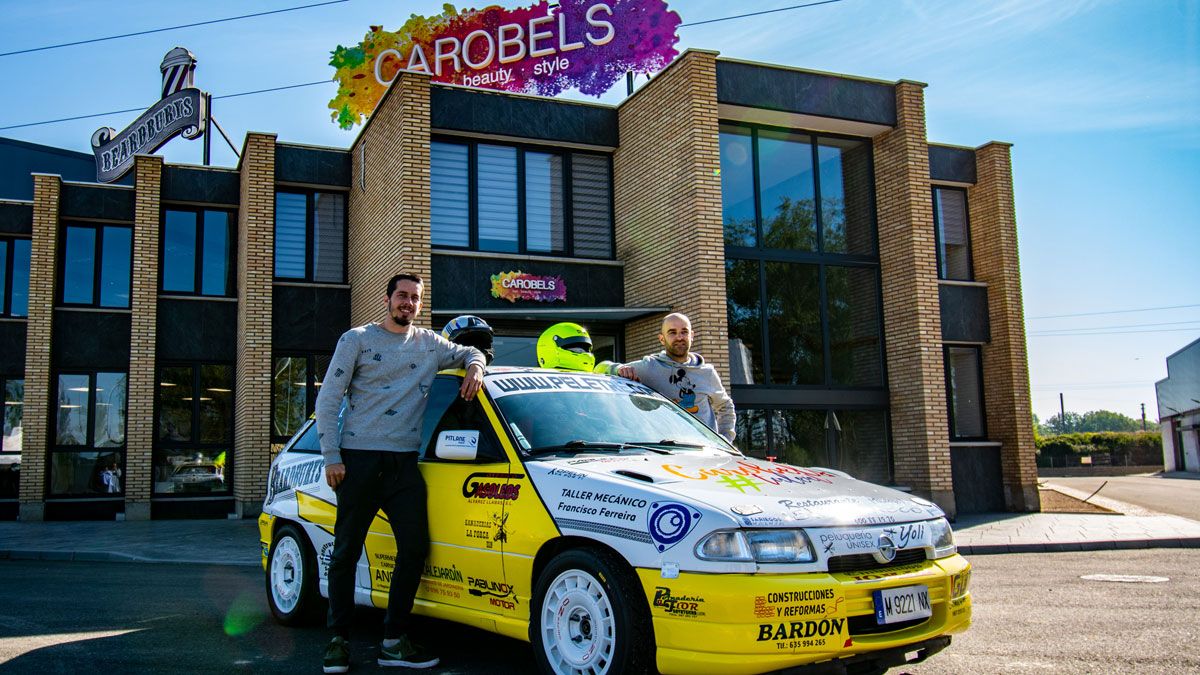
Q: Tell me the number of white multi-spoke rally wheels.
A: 2